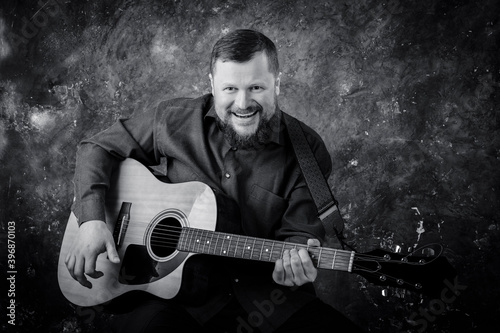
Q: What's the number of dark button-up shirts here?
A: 1